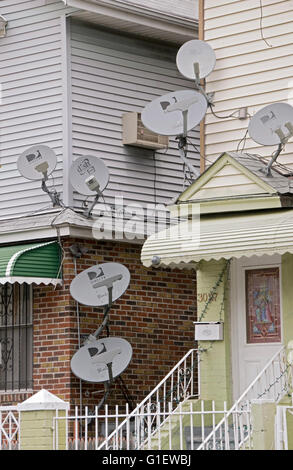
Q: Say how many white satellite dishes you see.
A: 7